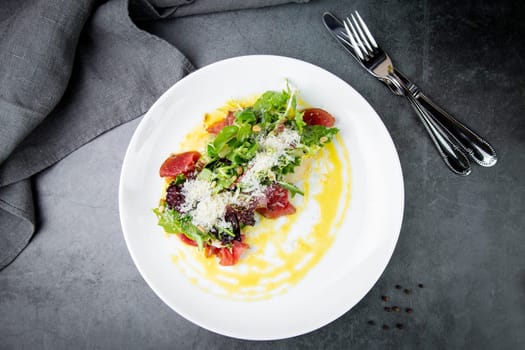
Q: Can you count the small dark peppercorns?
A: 10